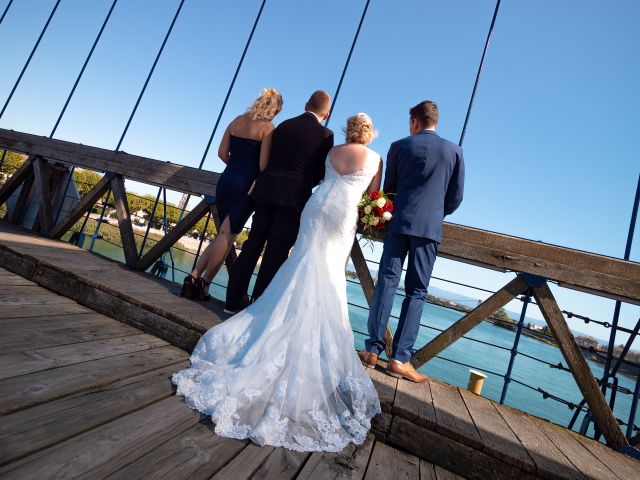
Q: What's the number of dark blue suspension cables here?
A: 8